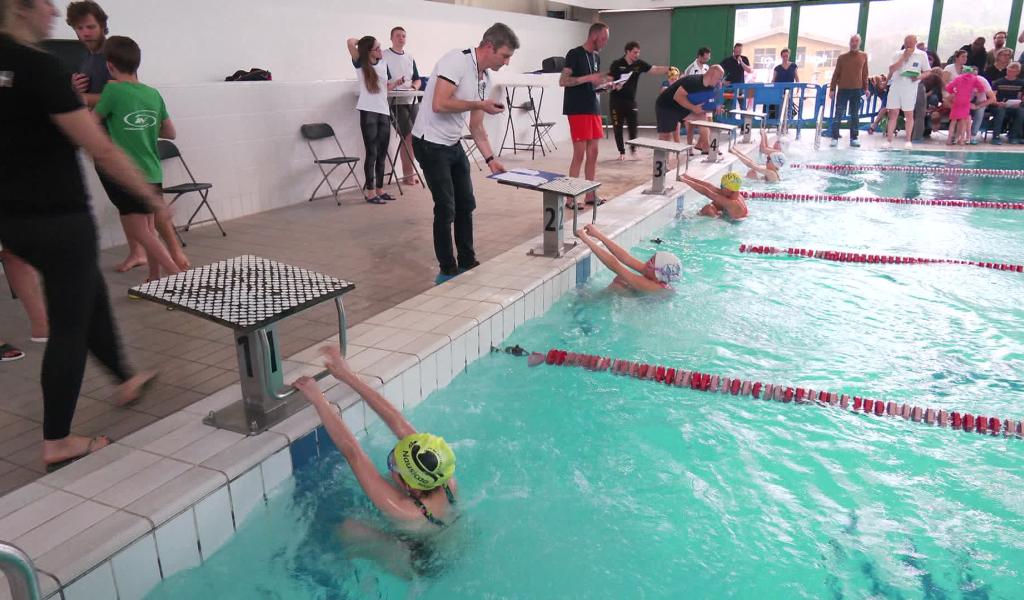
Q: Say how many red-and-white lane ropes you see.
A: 4